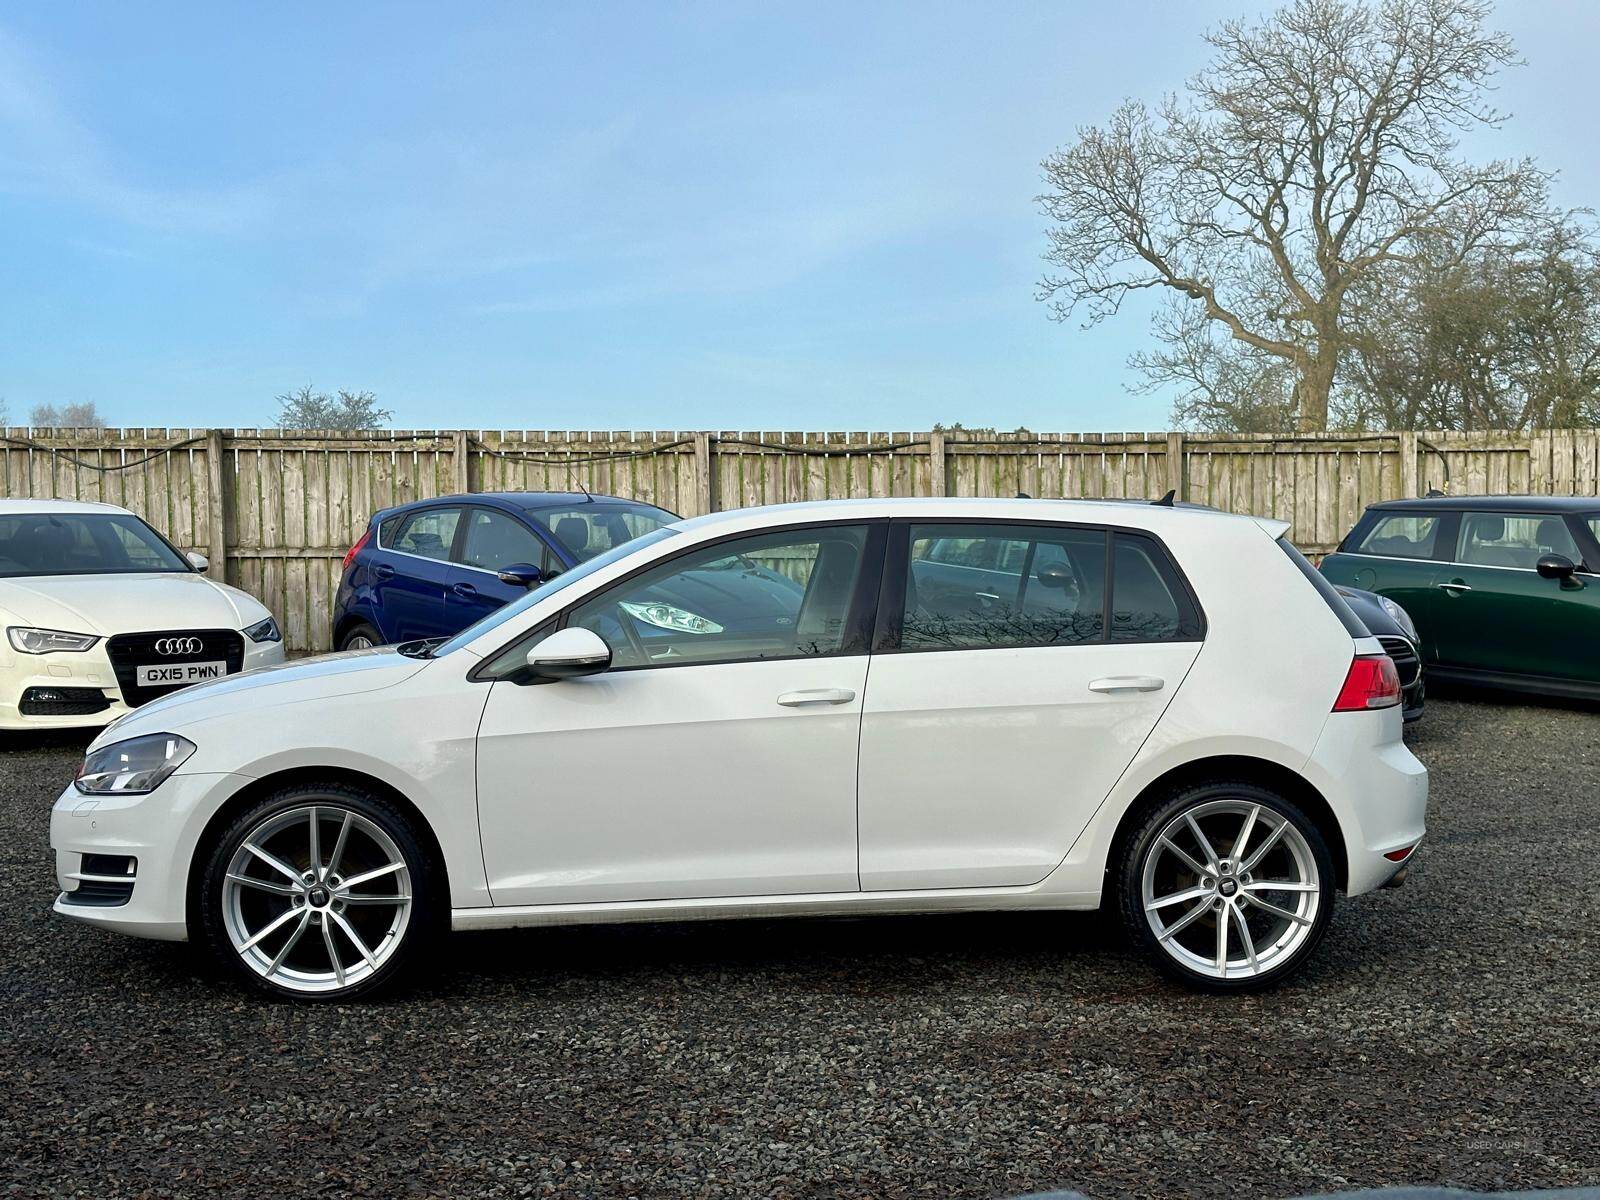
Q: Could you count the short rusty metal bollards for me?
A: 0